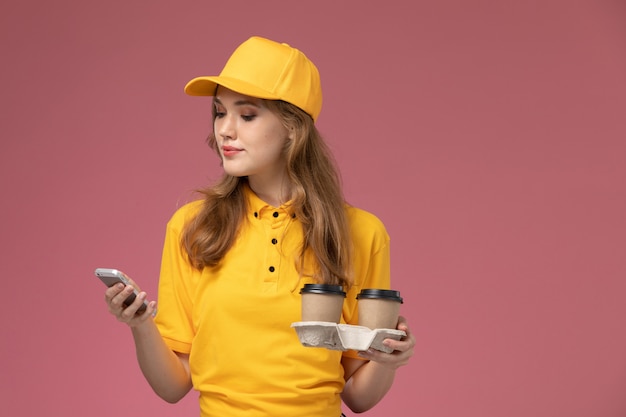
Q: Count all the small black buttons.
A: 5